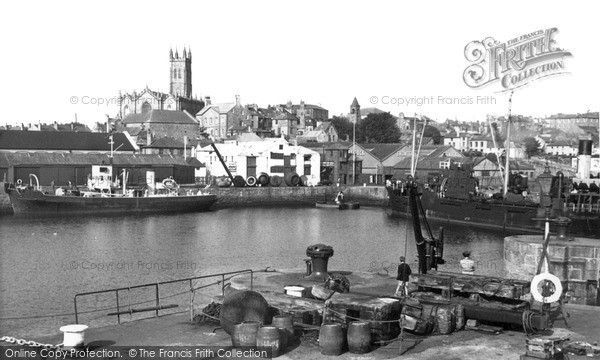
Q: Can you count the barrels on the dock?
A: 5